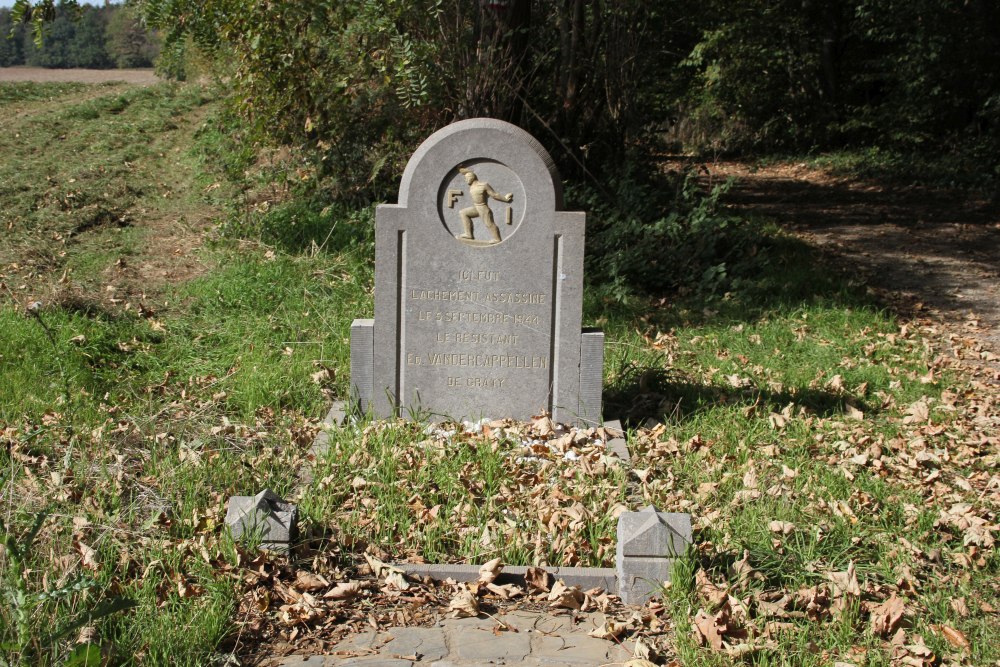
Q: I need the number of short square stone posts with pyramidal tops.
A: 2